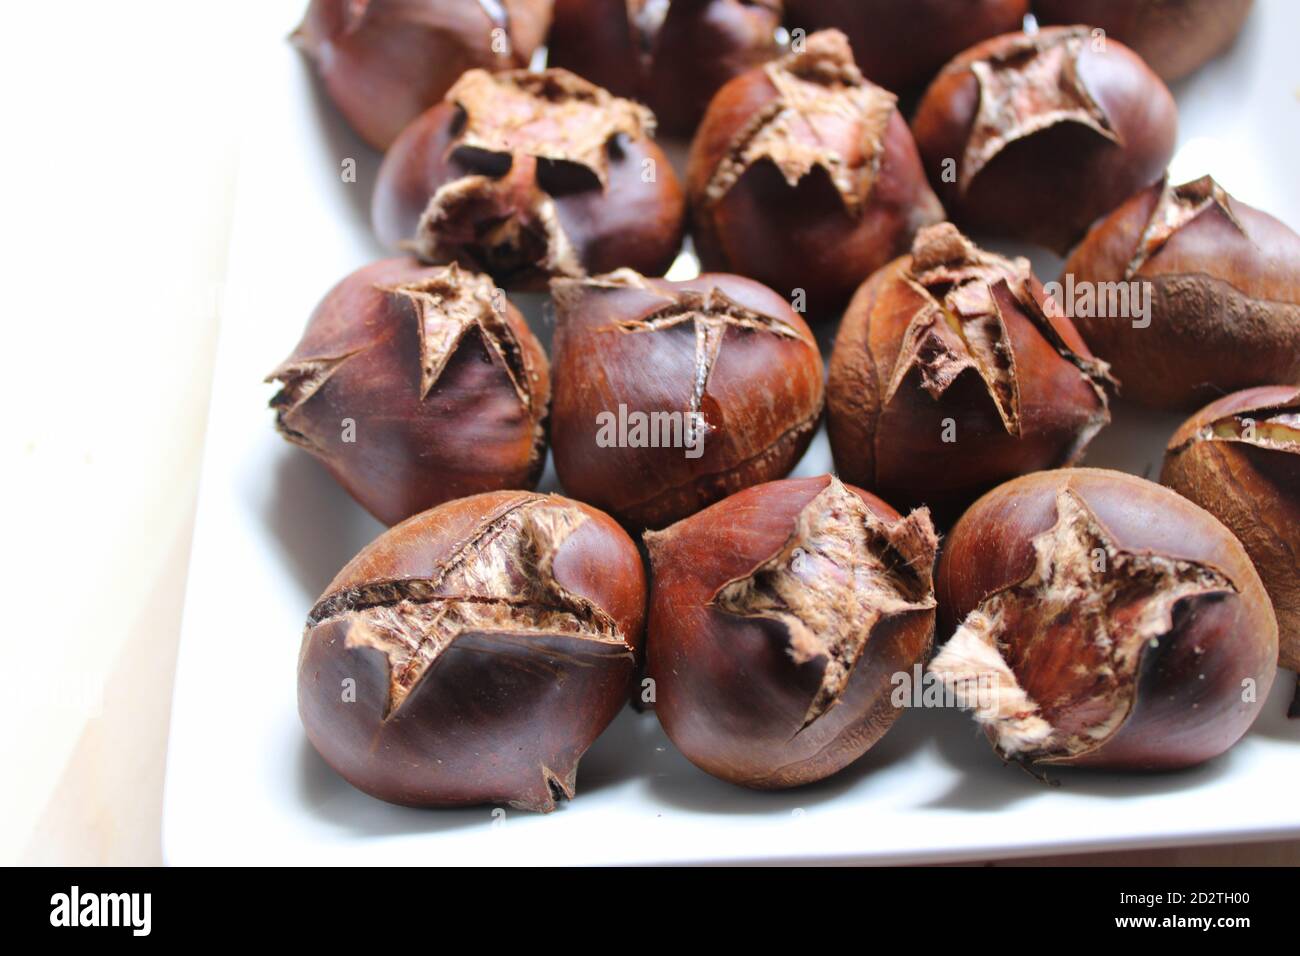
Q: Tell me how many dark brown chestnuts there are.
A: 15